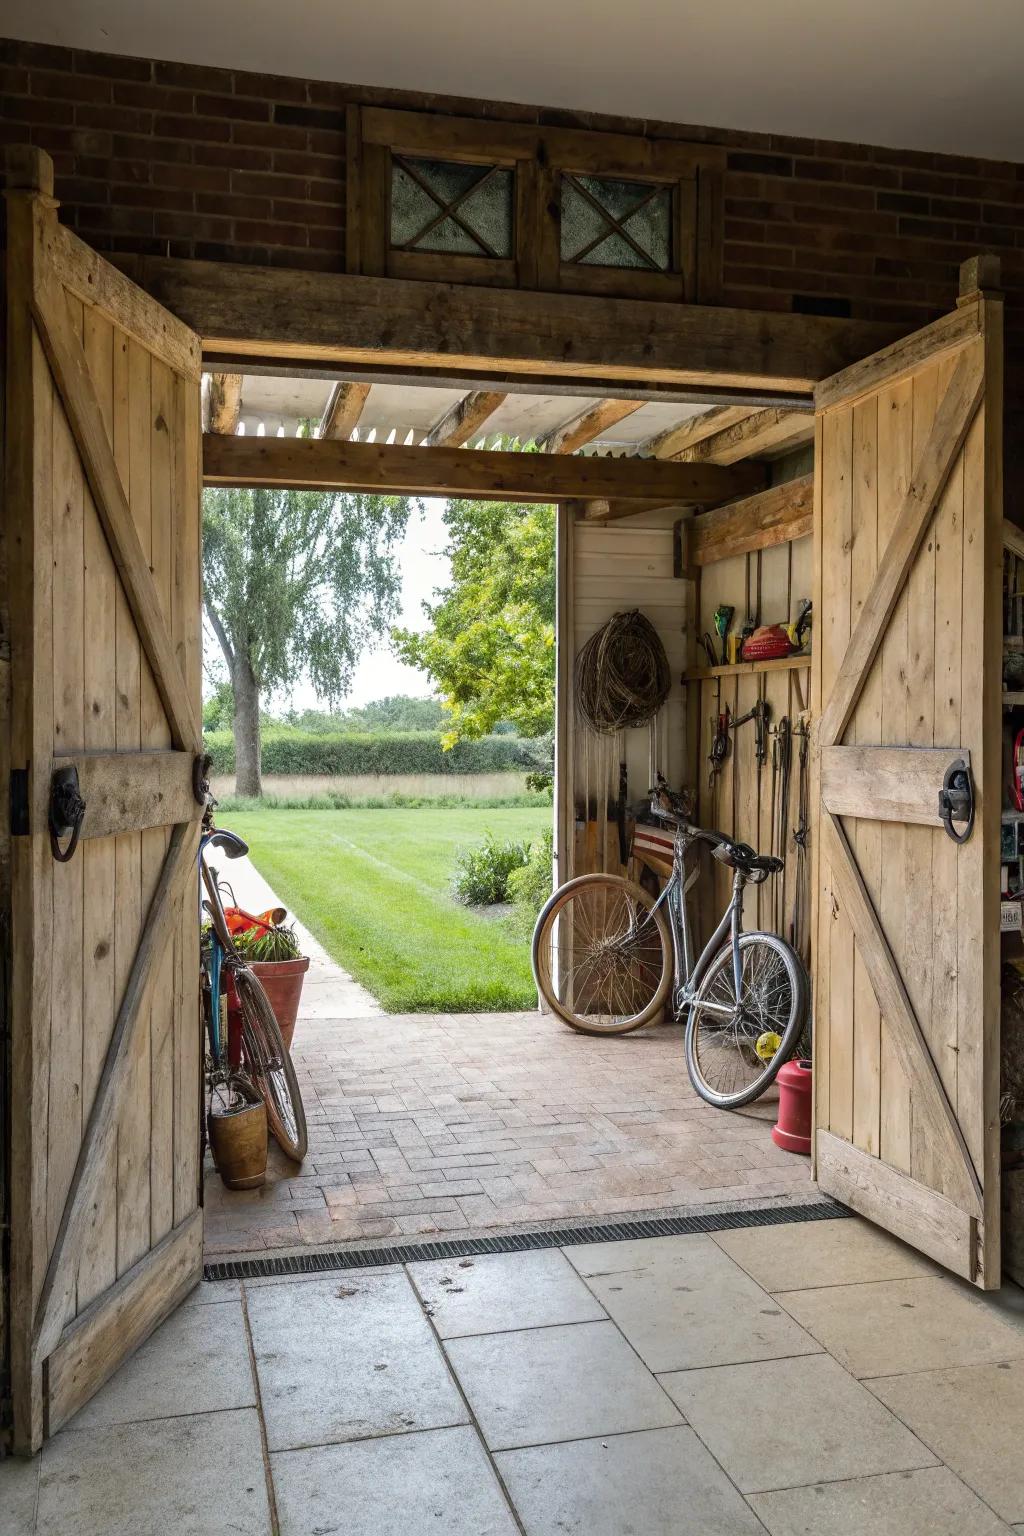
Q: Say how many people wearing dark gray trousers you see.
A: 0